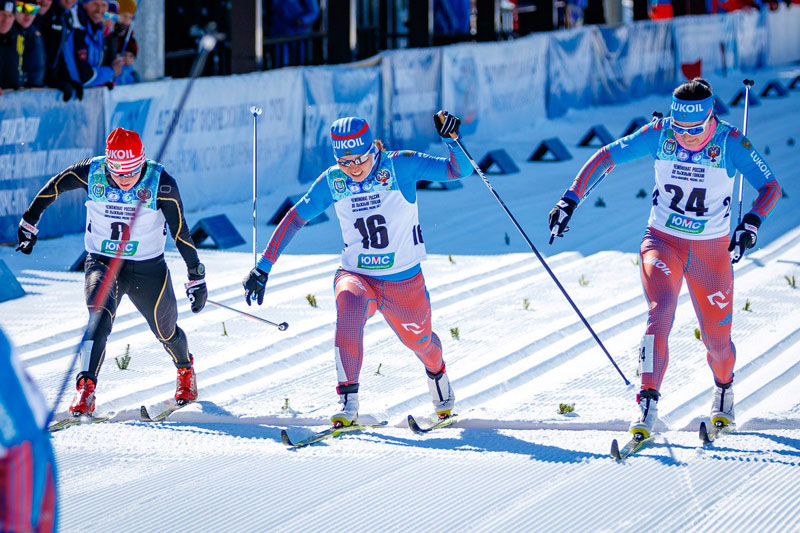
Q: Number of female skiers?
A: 3